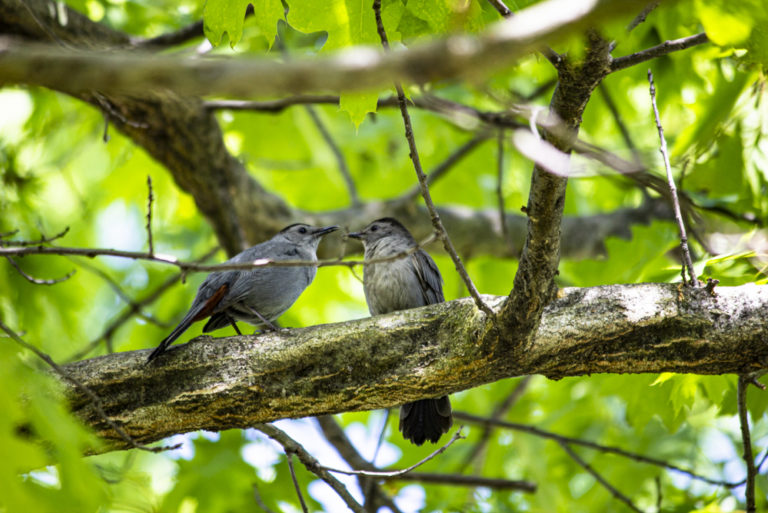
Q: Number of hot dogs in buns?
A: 0